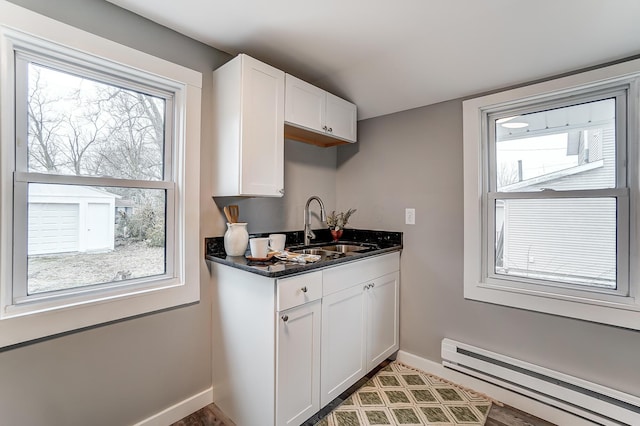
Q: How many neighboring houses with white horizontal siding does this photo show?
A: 1